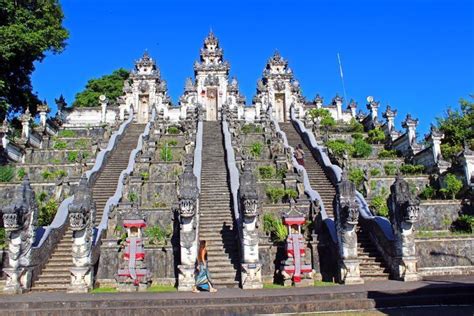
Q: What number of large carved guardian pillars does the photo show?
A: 6